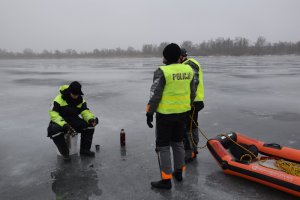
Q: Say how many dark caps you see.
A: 3